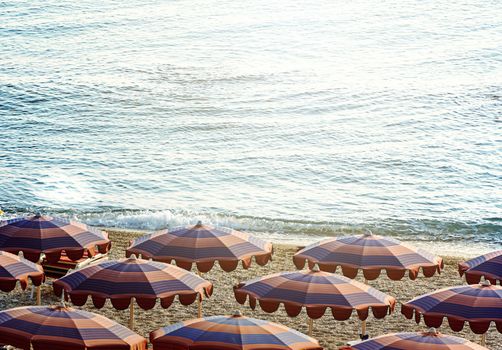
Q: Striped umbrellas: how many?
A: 11